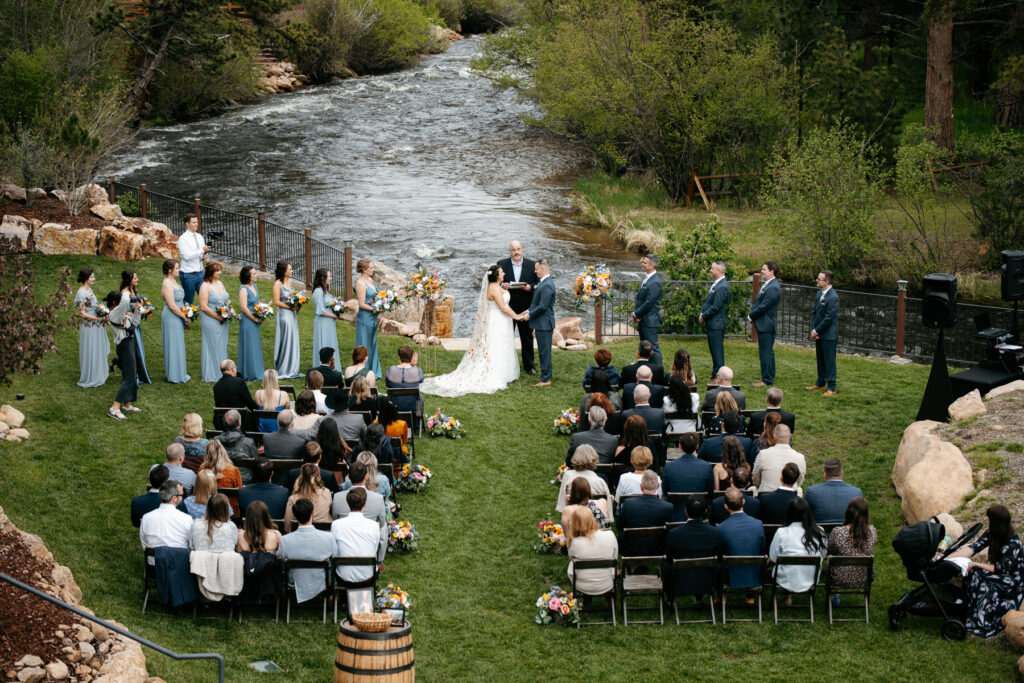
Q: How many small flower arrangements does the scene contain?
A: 8